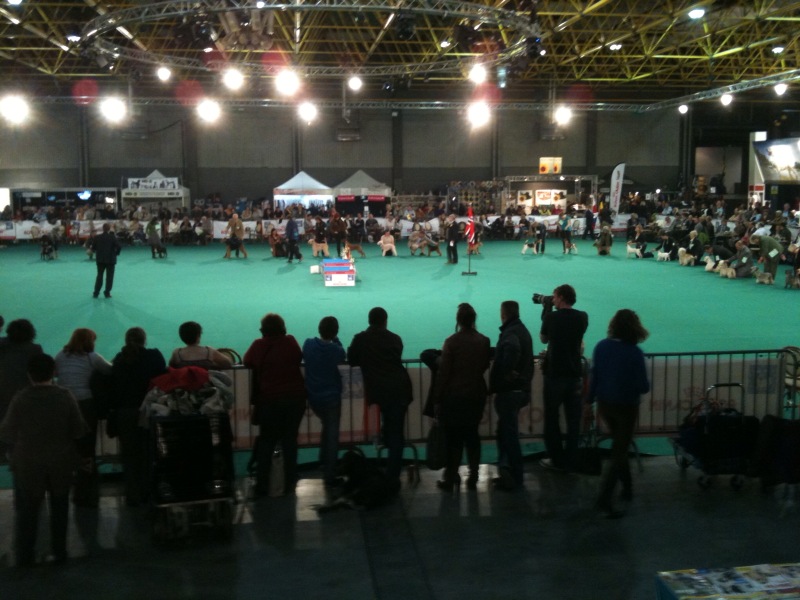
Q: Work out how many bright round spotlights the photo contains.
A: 14